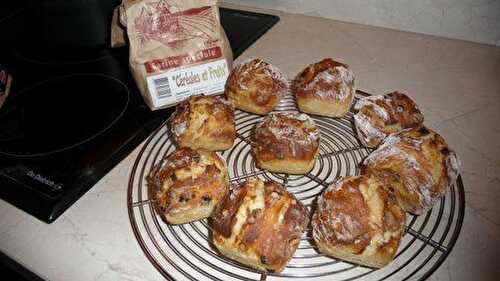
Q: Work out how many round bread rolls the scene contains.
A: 9